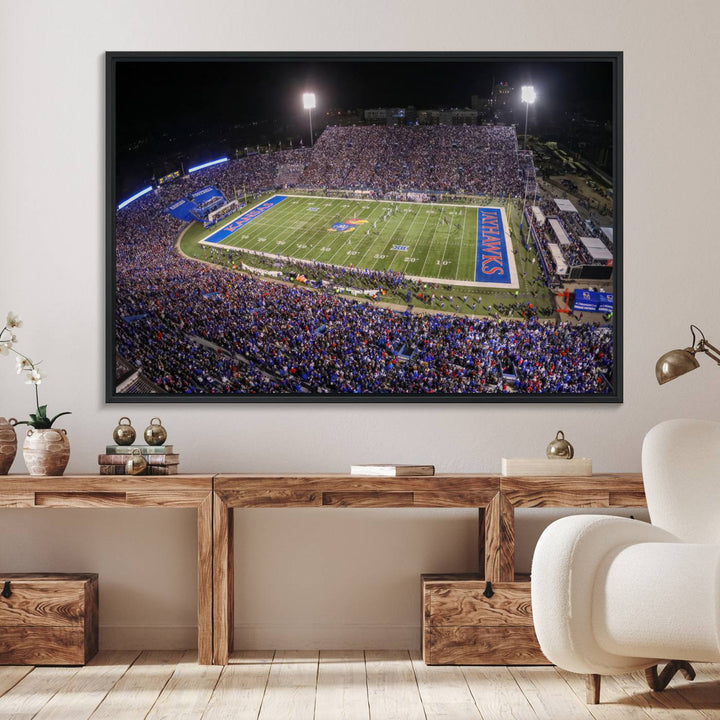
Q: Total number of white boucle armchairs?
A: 1